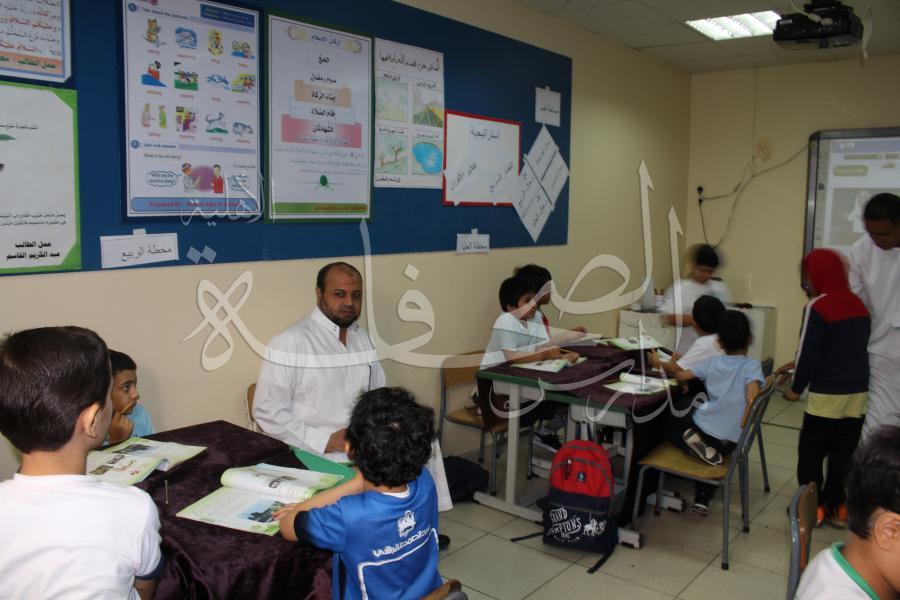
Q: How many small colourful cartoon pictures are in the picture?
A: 12